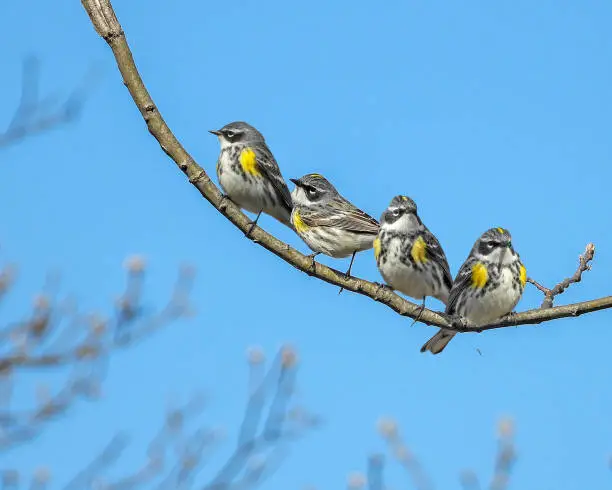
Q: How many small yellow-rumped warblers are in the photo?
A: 4